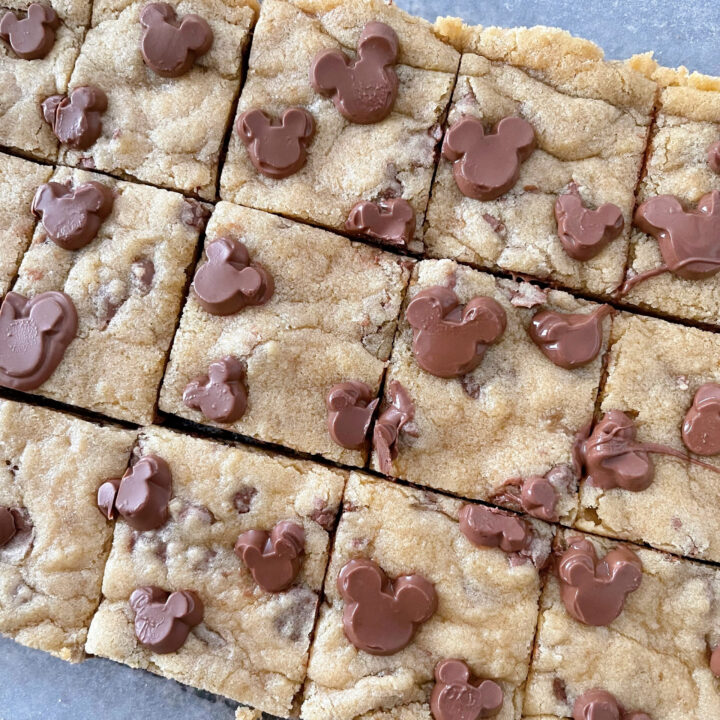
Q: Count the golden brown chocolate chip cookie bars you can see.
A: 14